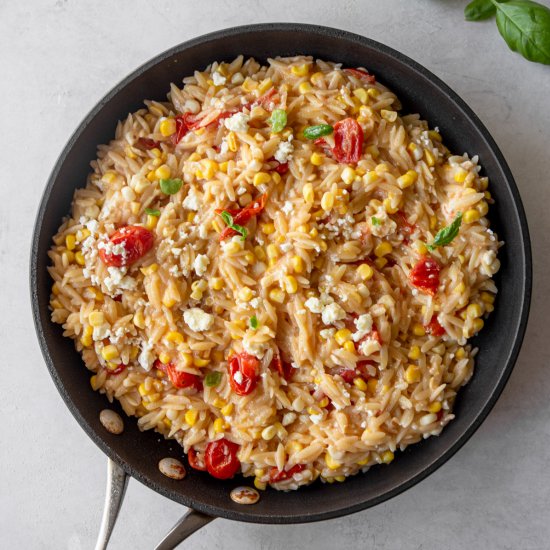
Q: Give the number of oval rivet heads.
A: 3